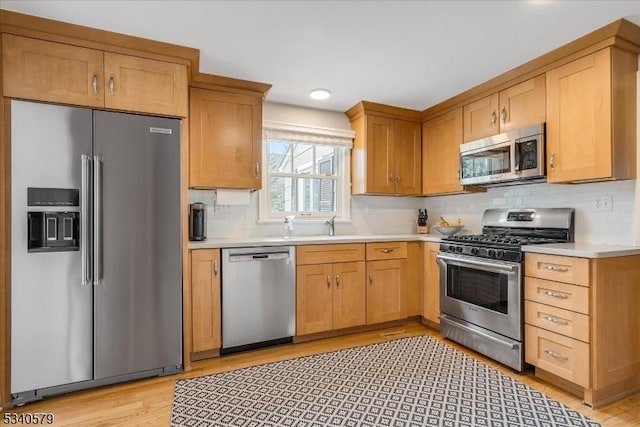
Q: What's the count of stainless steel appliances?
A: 4